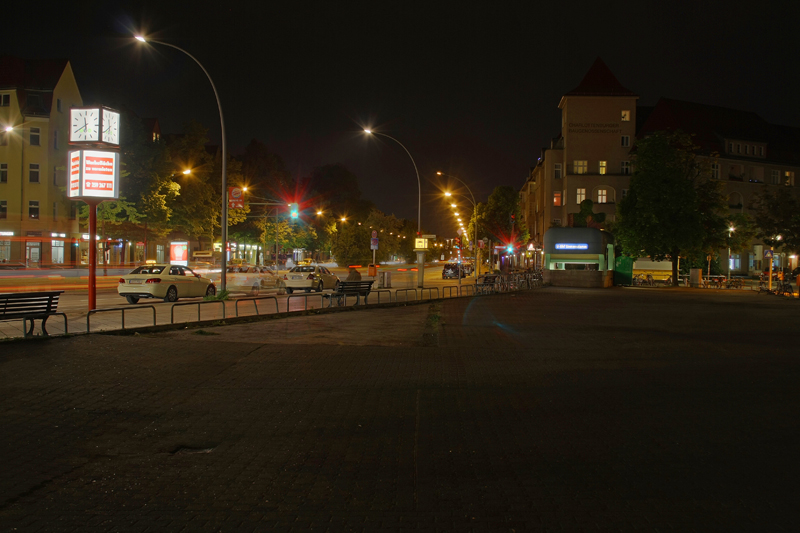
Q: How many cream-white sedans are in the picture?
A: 2